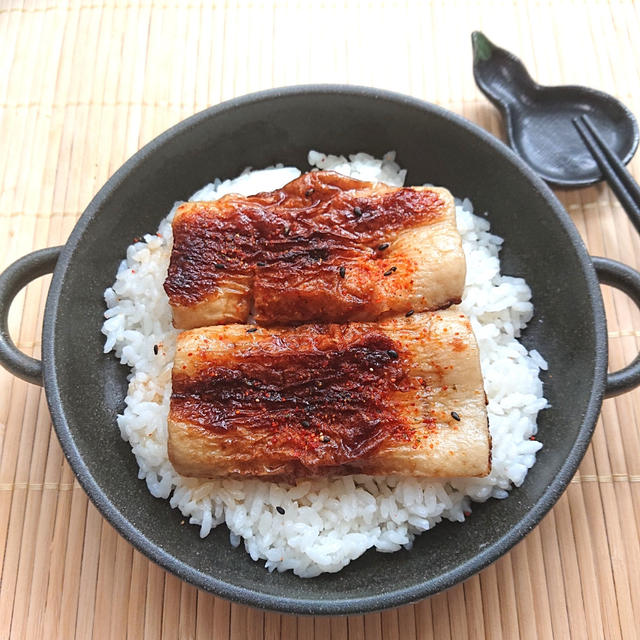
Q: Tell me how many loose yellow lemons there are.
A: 0